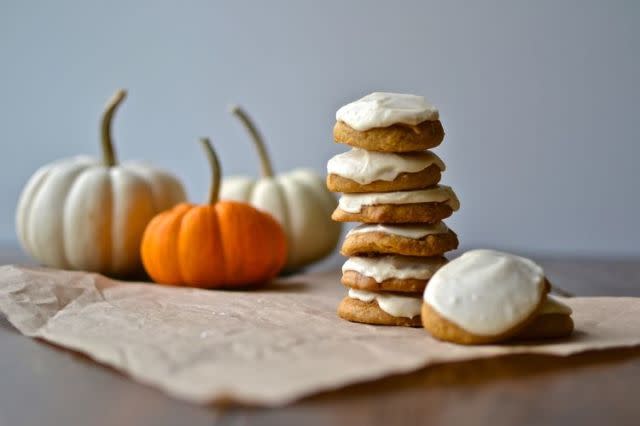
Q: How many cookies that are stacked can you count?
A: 6